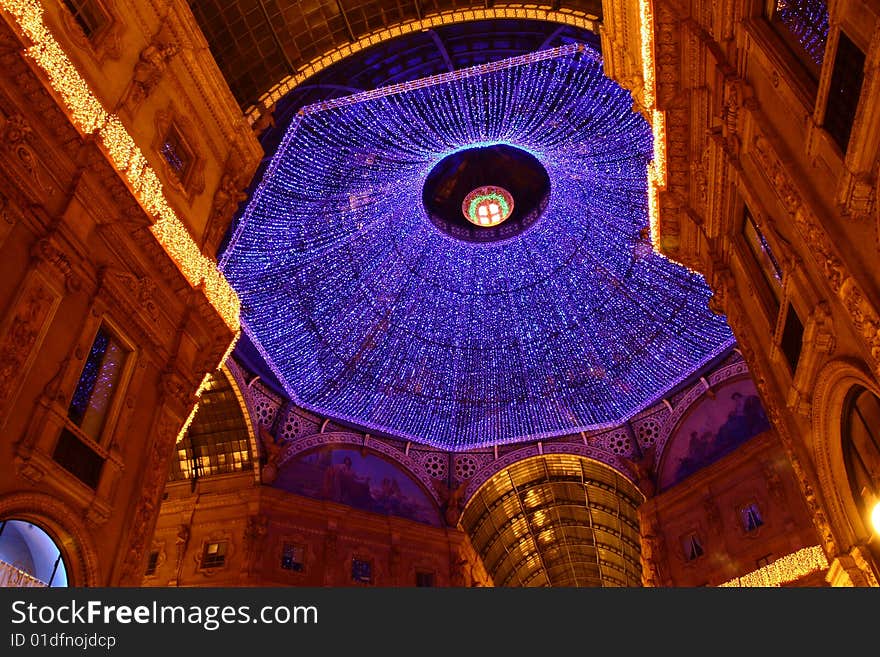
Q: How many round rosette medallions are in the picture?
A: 6